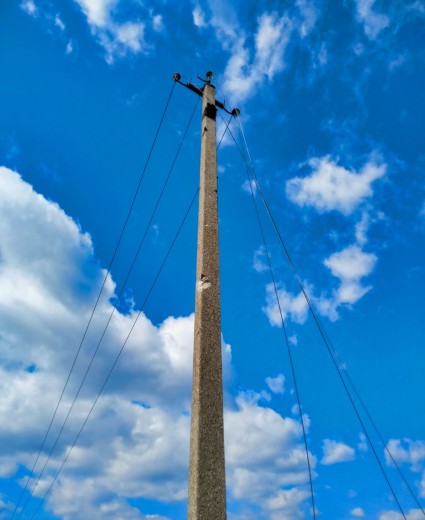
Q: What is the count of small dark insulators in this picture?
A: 3